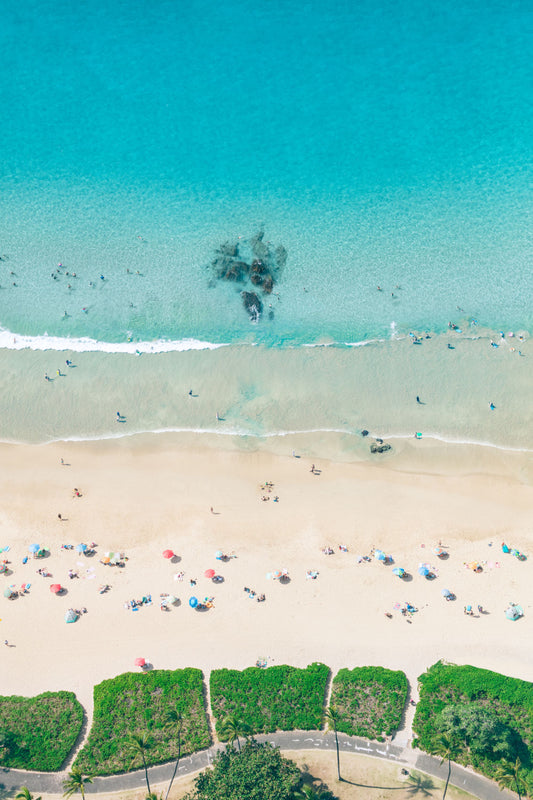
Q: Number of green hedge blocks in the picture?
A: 5